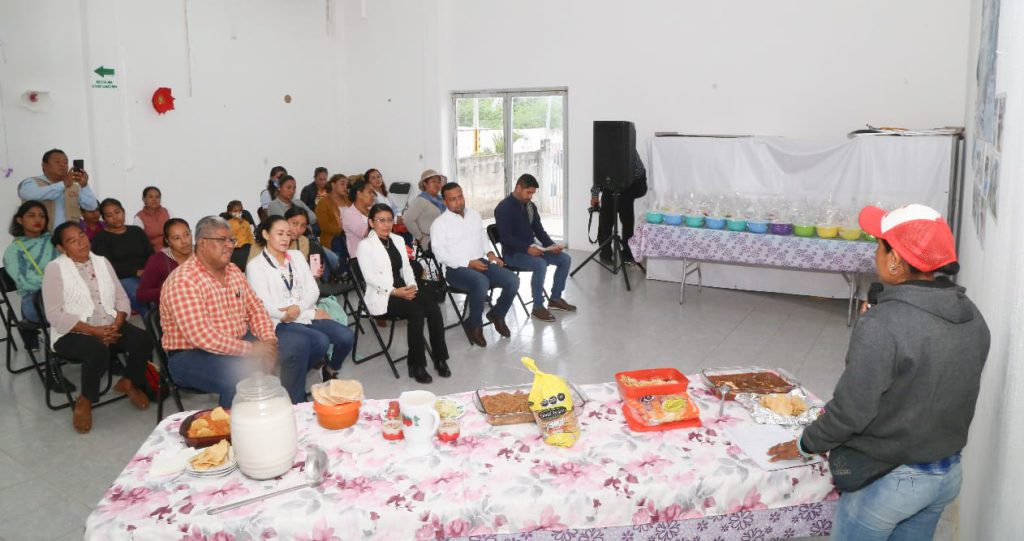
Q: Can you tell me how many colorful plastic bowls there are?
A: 11